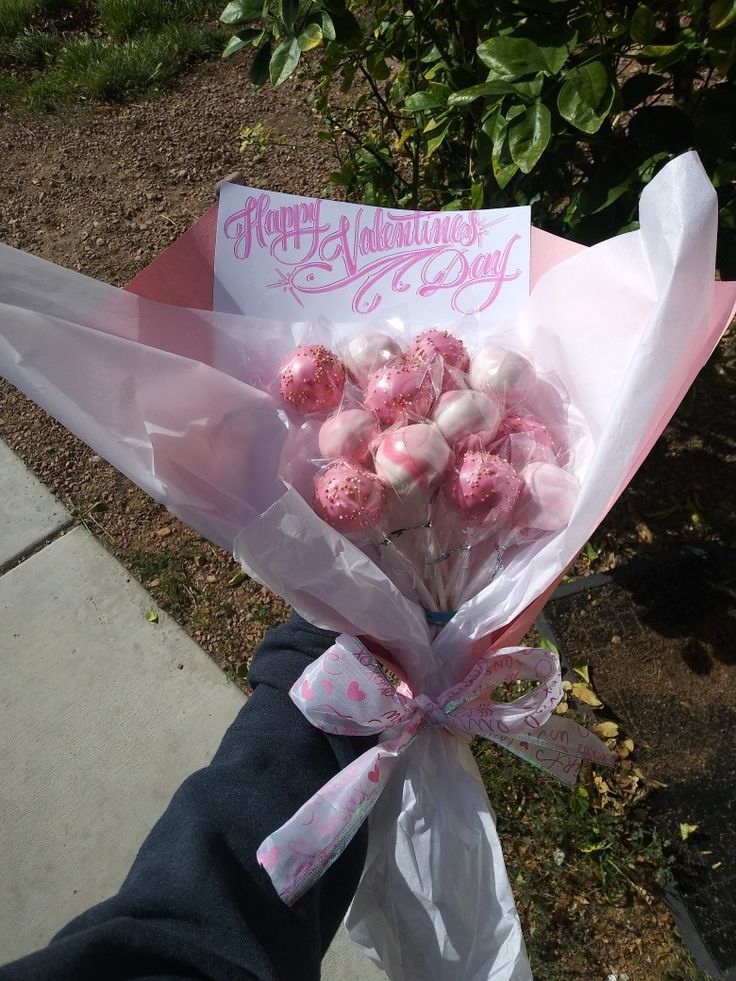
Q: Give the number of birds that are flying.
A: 0